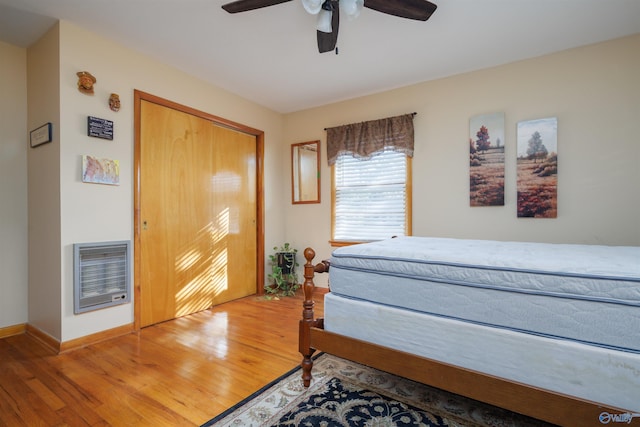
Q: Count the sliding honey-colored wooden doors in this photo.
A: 2